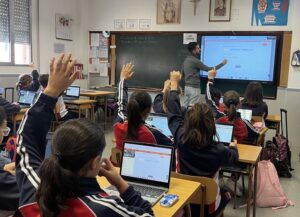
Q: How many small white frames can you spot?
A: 3